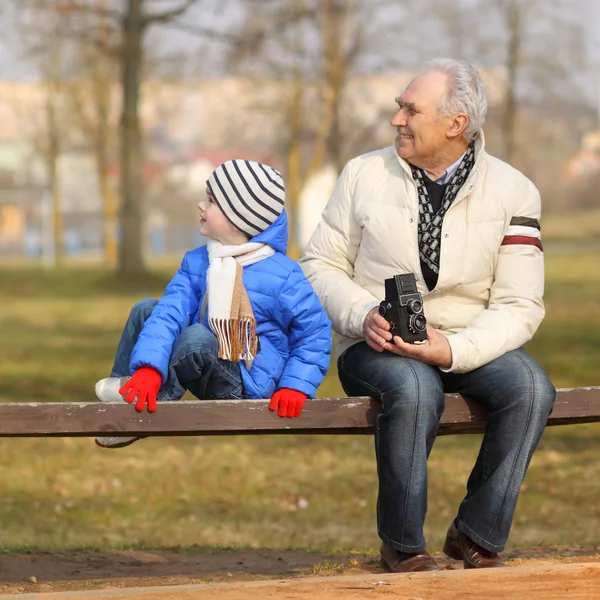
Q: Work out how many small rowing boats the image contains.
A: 0